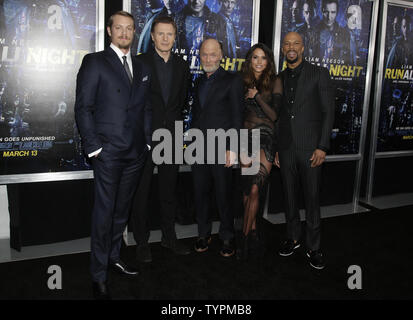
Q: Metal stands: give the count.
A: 4